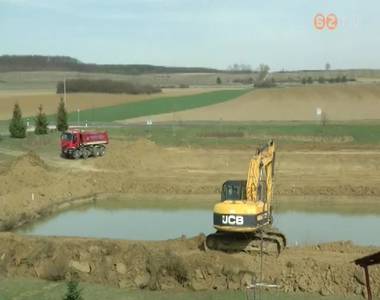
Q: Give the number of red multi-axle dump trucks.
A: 1